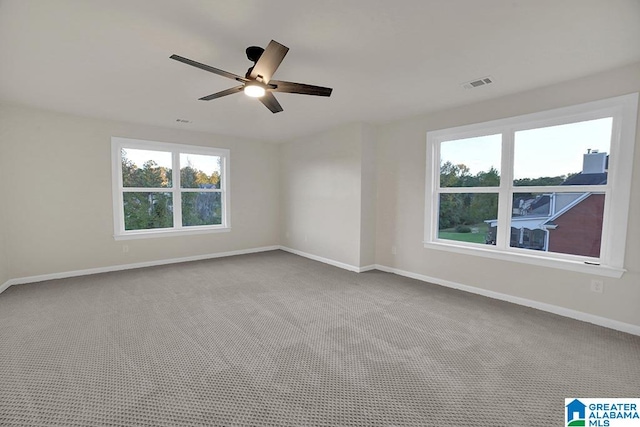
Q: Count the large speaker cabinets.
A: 0